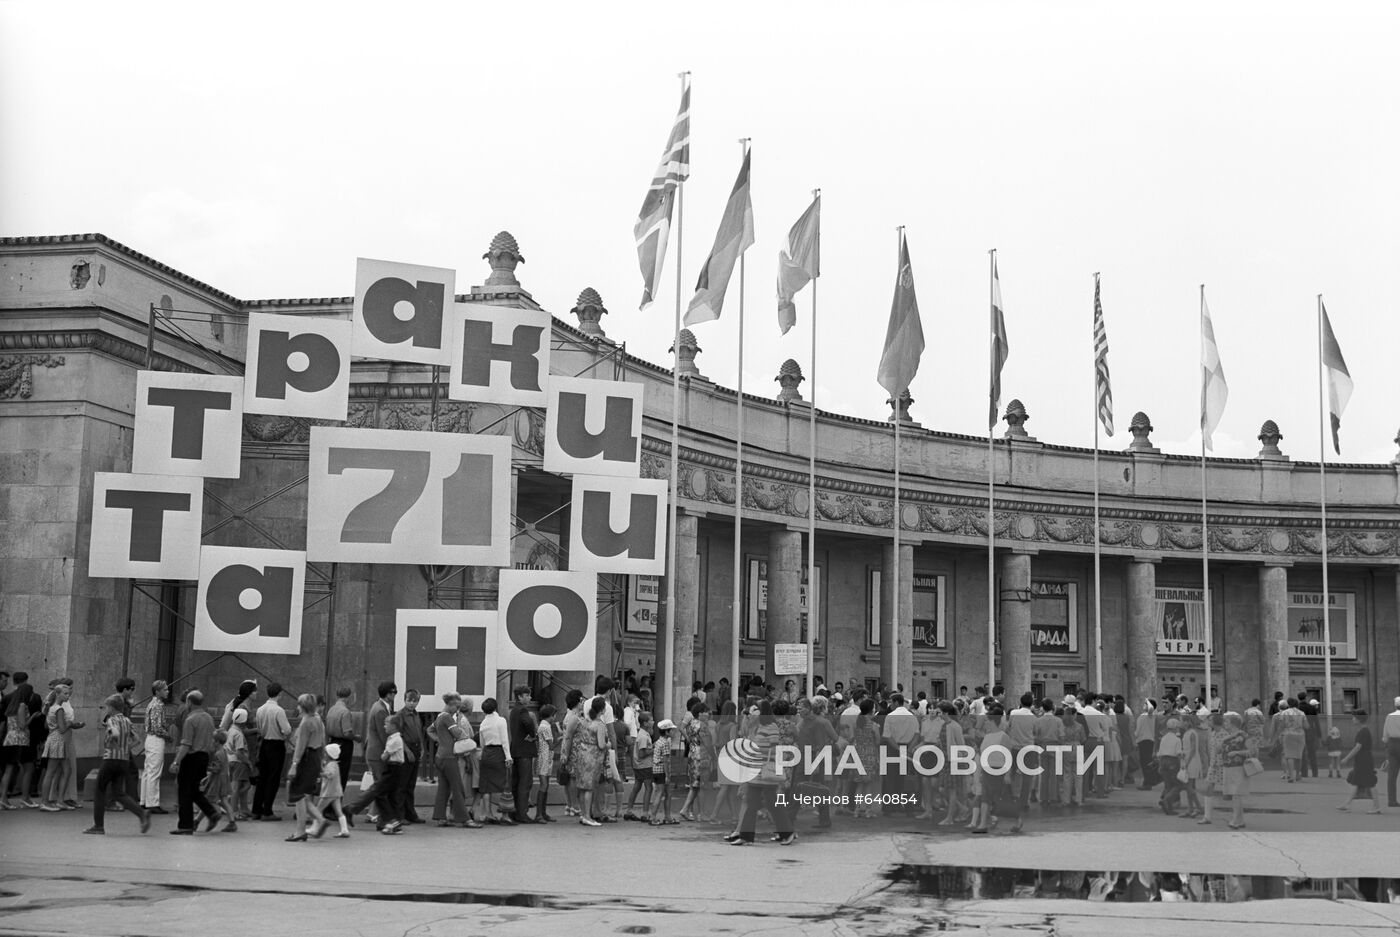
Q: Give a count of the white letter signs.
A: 10